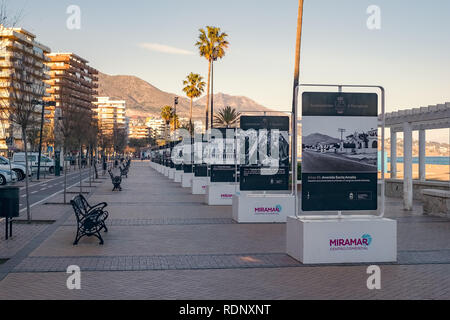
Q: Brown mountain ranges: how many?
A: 1